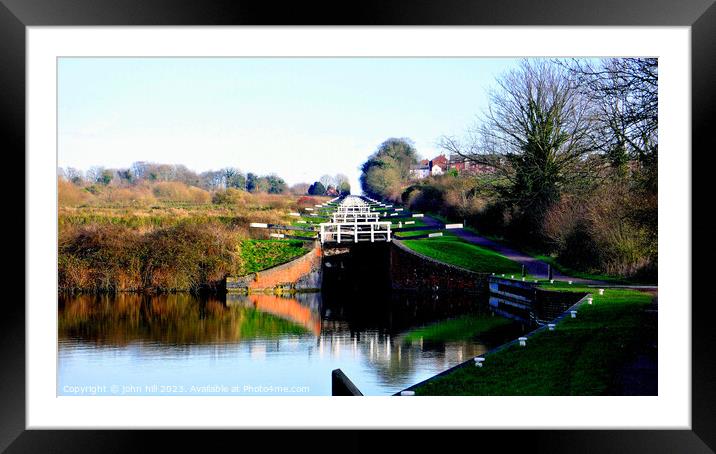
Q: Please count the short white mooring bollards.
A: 14